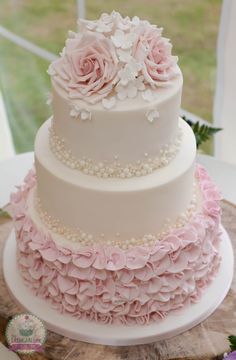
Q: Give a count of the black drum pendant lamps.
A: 0